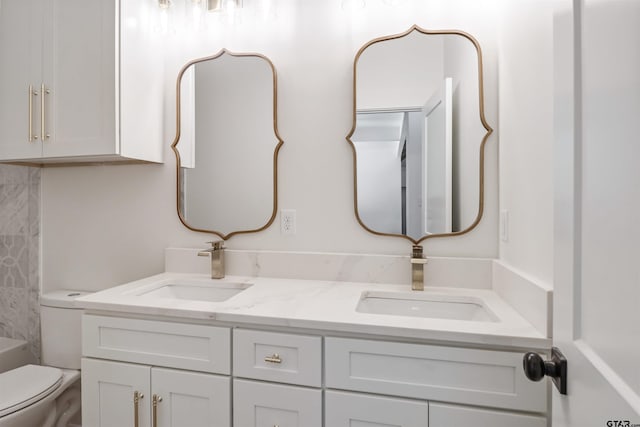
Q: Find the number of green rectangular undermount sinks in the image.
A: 0